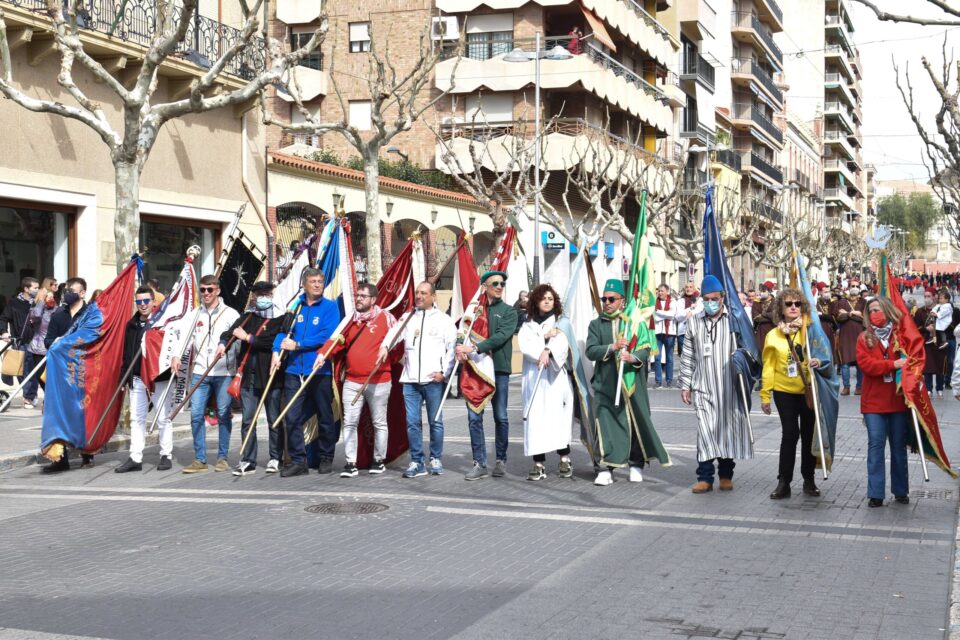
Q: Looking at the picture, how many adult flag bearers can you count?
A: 13